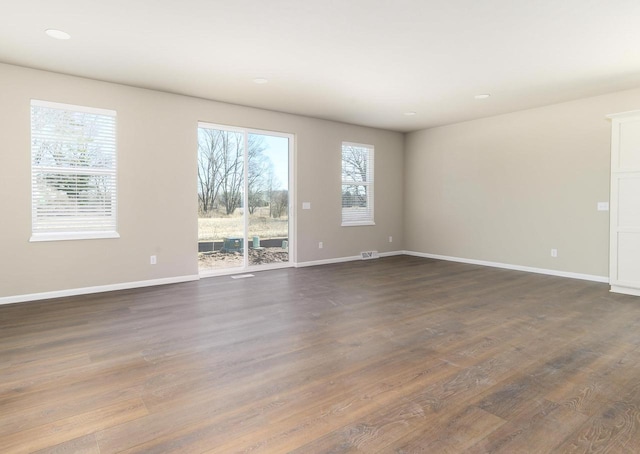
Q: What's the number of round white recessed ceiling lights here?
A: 4